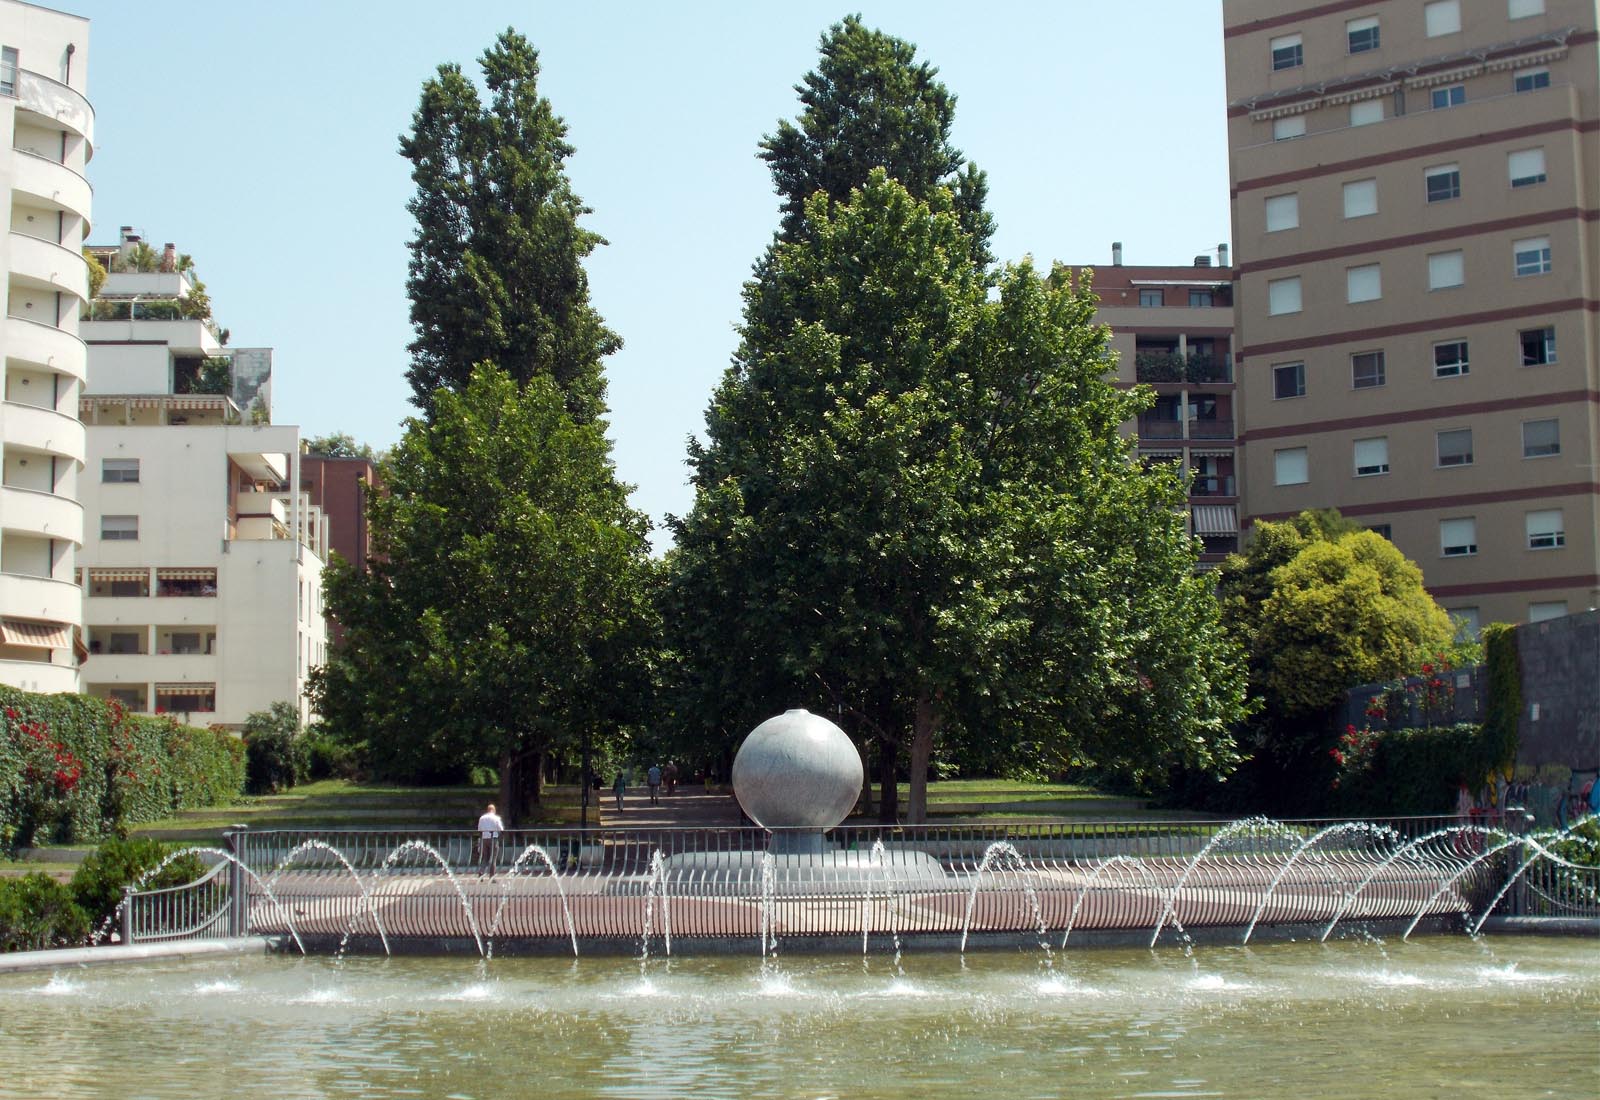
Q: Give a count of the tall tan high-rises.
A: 1